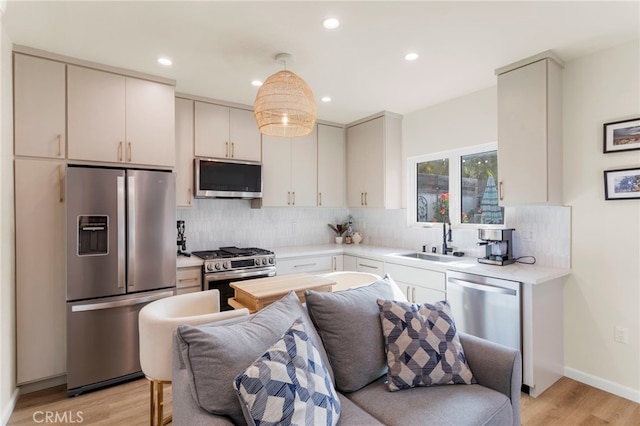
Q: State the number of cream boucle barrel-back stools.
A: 2